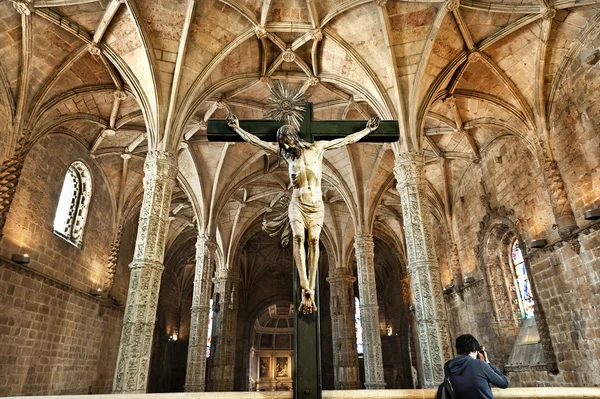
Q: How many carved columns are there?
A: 6